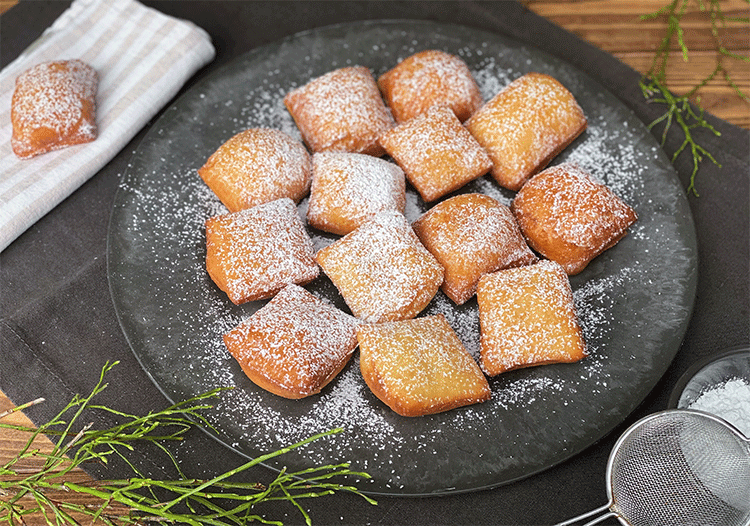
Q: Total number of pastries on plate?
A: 13